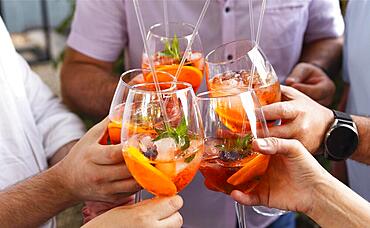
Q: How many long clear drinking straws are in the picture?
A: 5